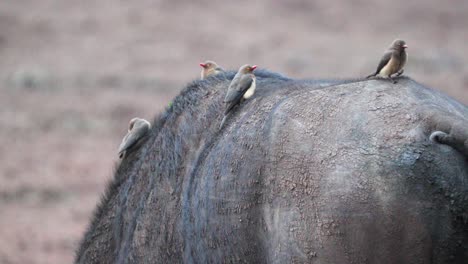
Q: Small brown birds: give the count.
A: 4